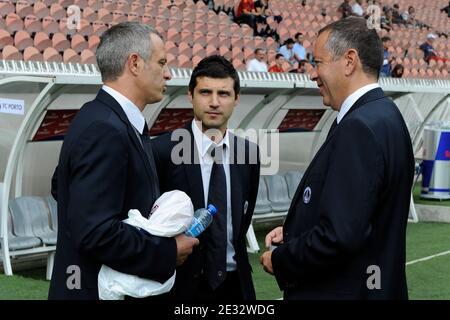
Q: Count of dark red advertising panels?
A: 3